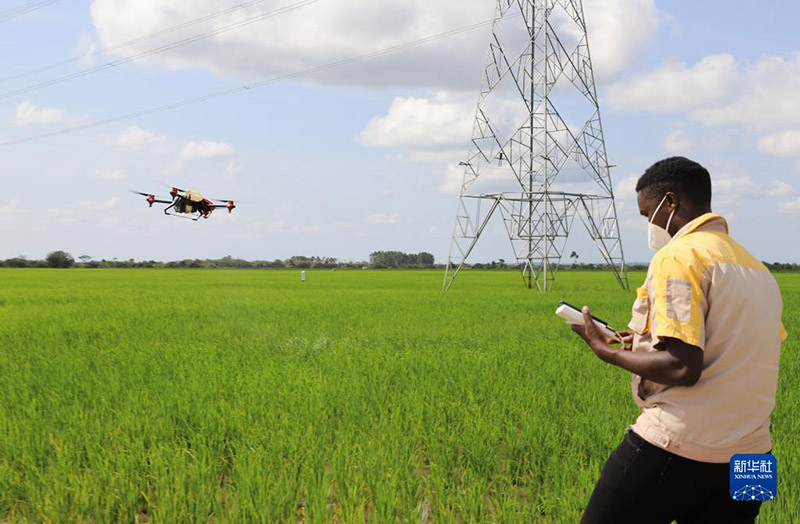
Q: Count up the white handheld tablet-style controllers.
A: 1